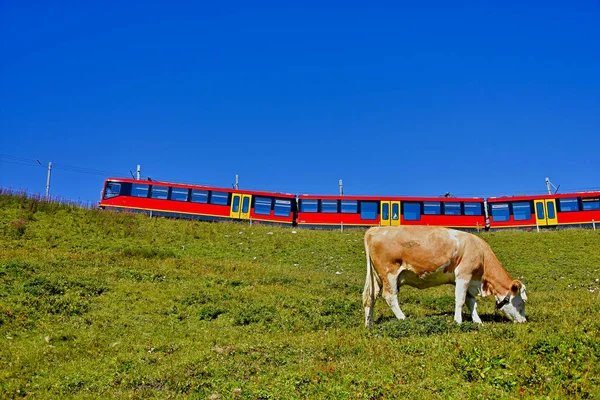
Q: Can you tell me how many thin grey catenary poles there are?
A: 5